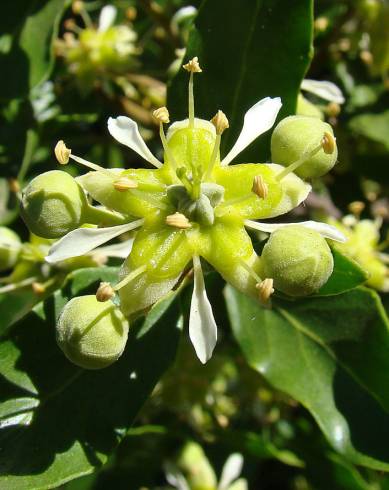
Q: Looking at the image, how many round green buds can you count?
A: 4